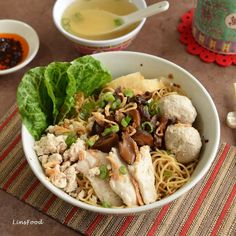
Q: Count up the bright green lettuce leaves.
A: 3